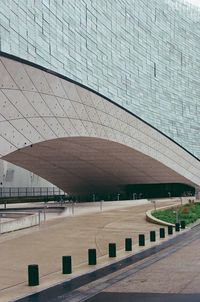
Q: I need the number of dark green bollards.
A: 11